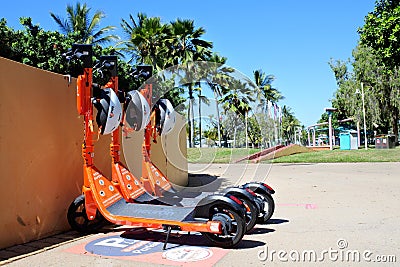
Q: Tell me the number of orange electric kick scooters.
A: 3